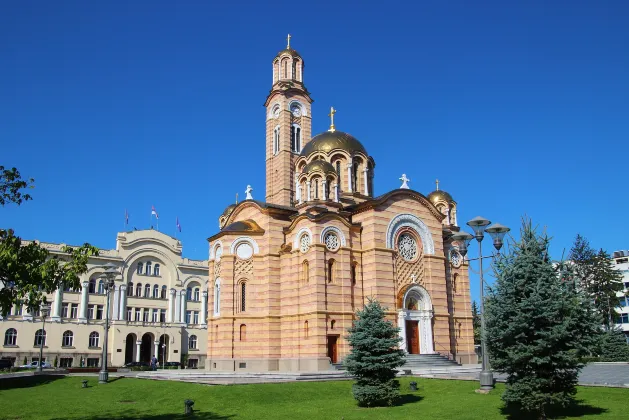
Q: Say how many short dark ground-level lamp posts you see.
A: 3